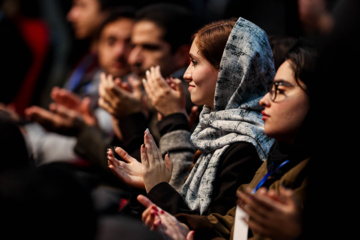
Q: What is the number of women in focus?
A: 2